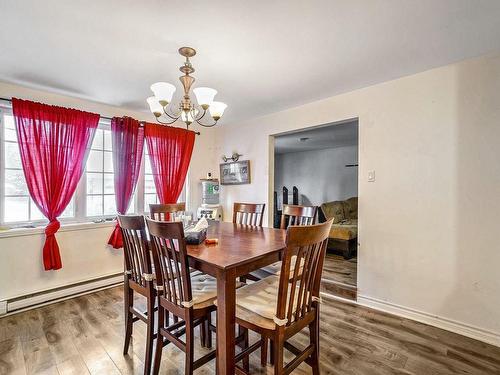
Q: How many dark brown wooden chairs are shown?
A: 6